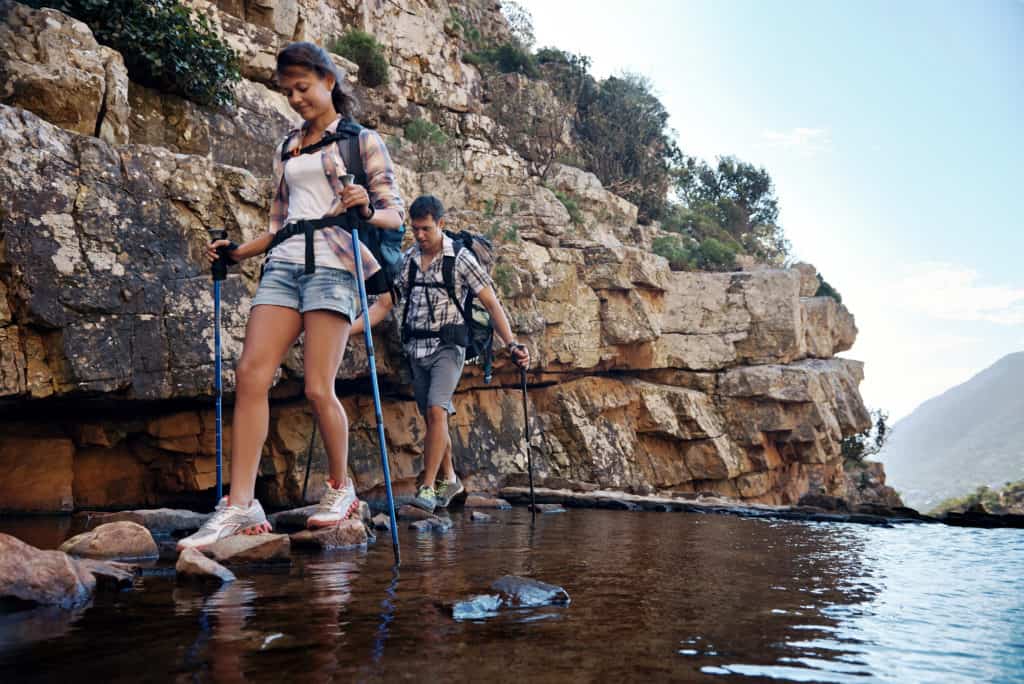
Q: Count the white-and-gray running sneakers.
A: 2